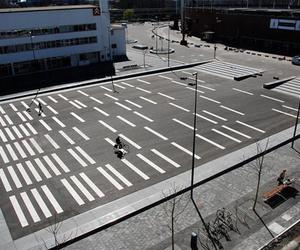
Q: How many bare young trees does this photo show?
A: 3